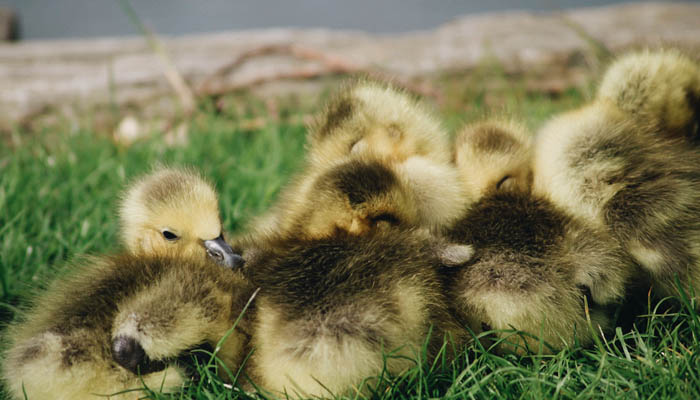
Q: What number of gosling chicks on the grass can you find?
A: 5